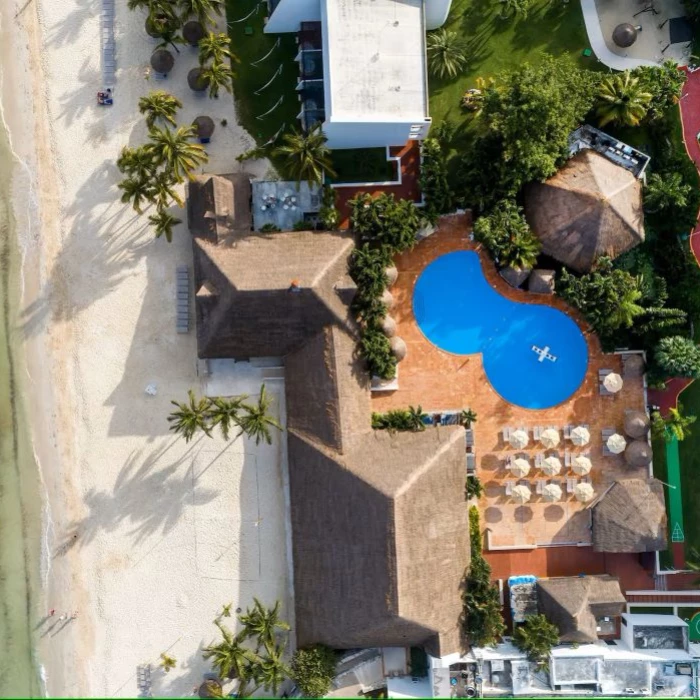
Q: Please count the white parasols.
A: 11